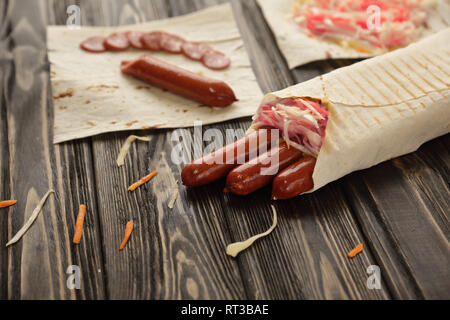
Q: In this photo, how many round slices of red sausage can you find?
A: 7